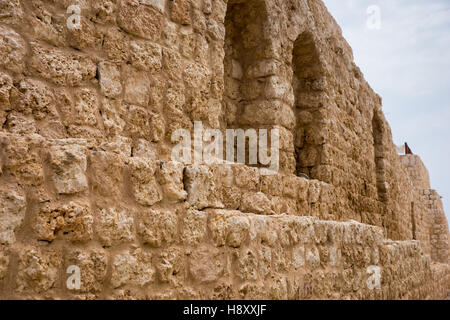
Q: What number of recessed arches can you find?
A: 3